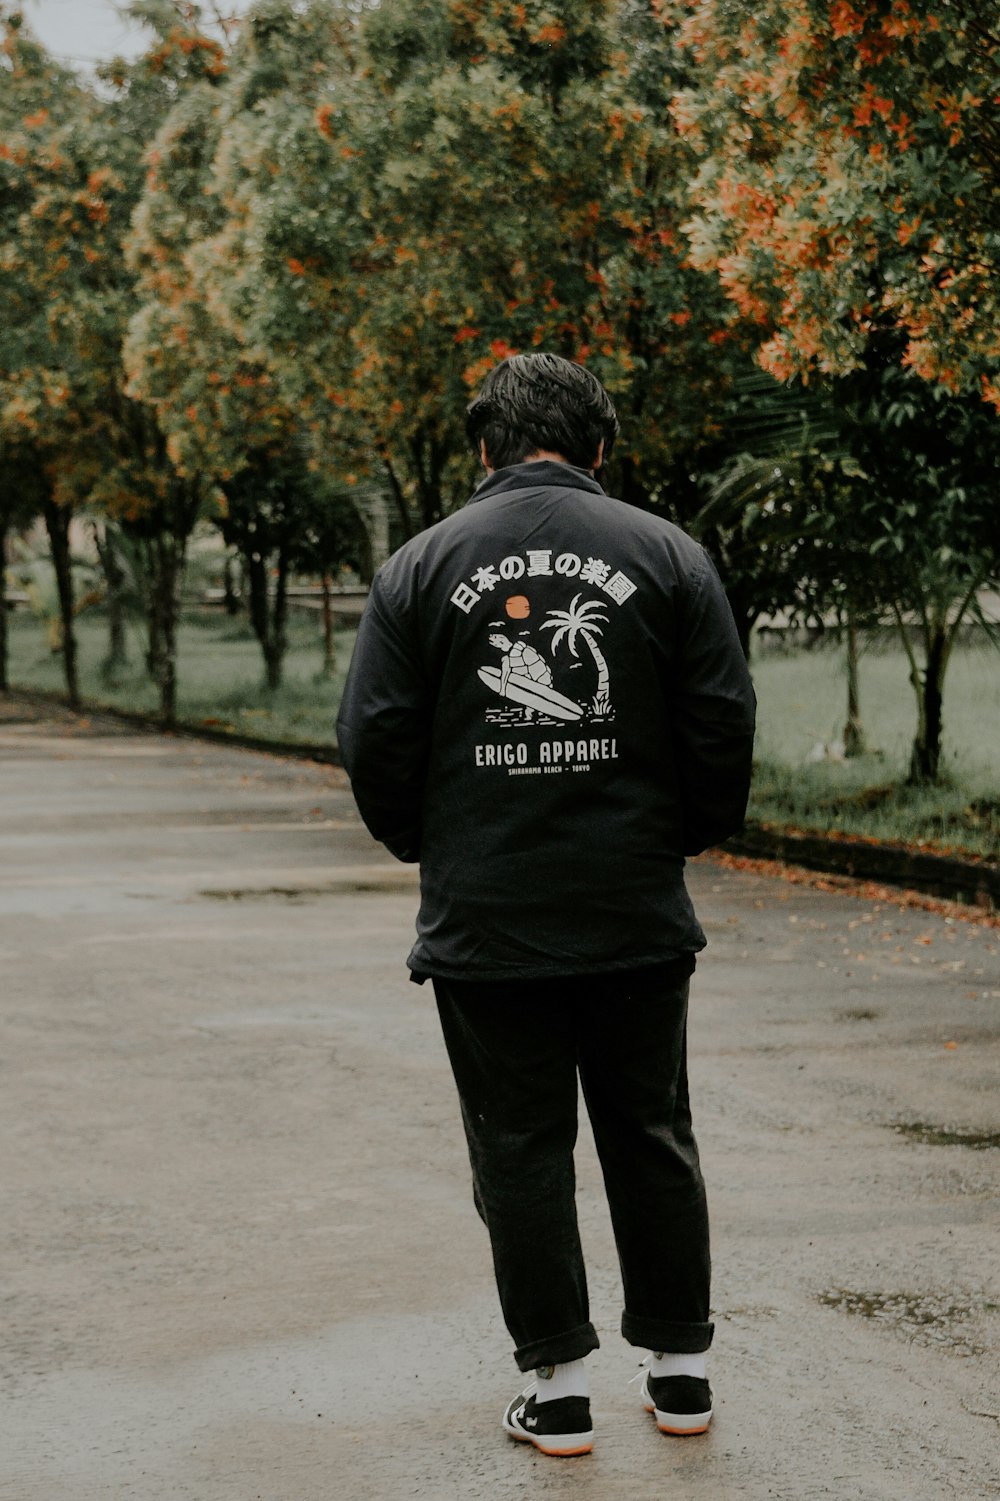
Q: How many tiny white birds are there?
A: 3